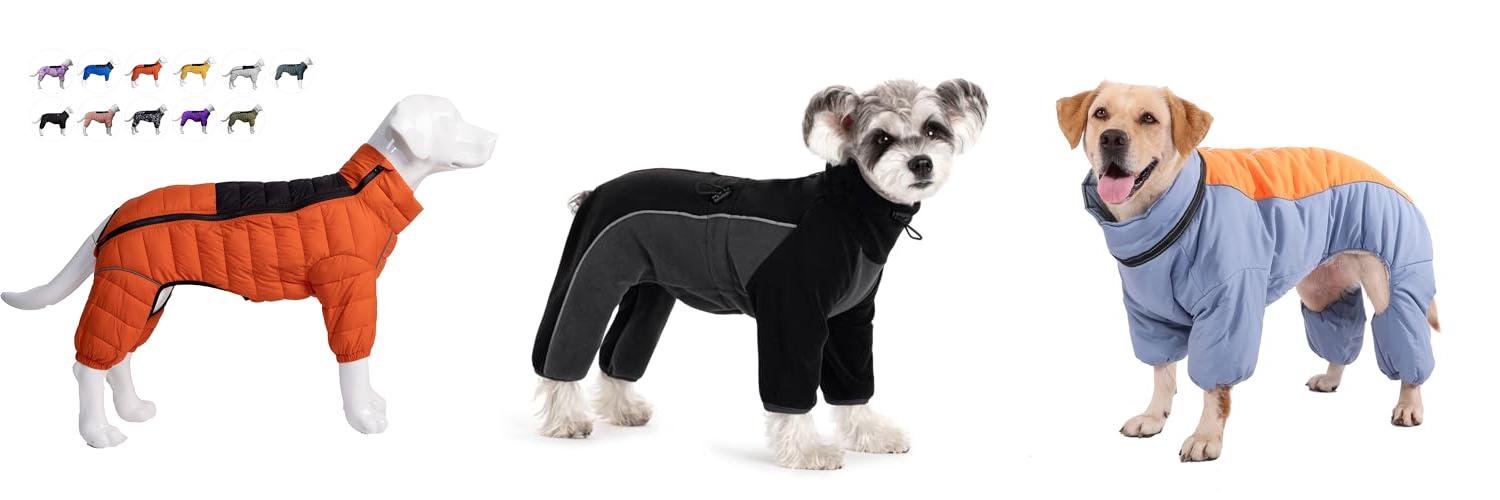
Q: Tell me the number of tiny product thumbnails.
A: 11